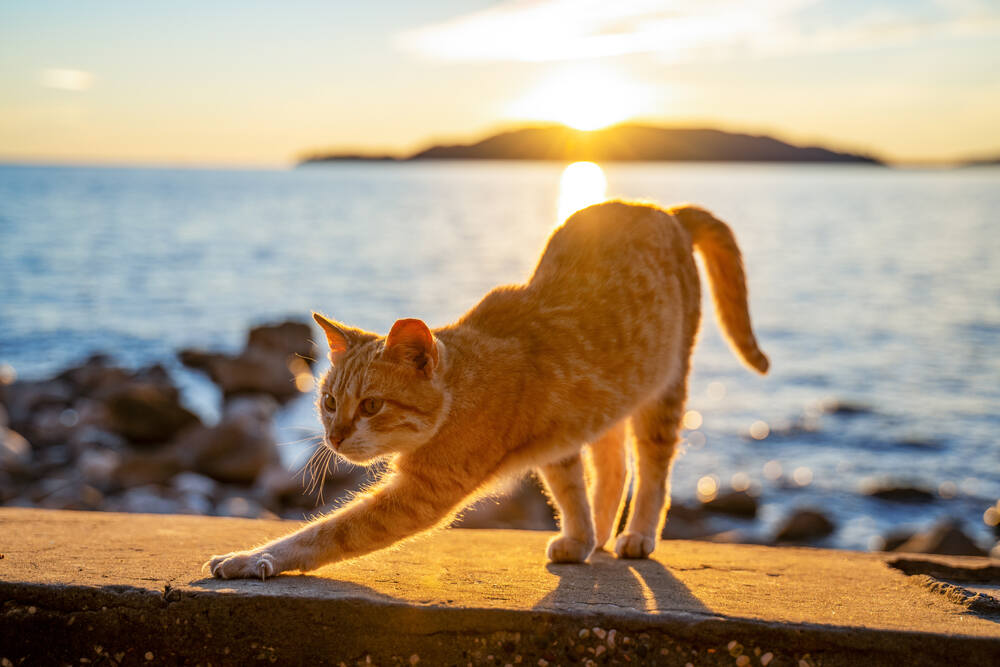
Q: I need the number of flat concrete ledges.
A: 1